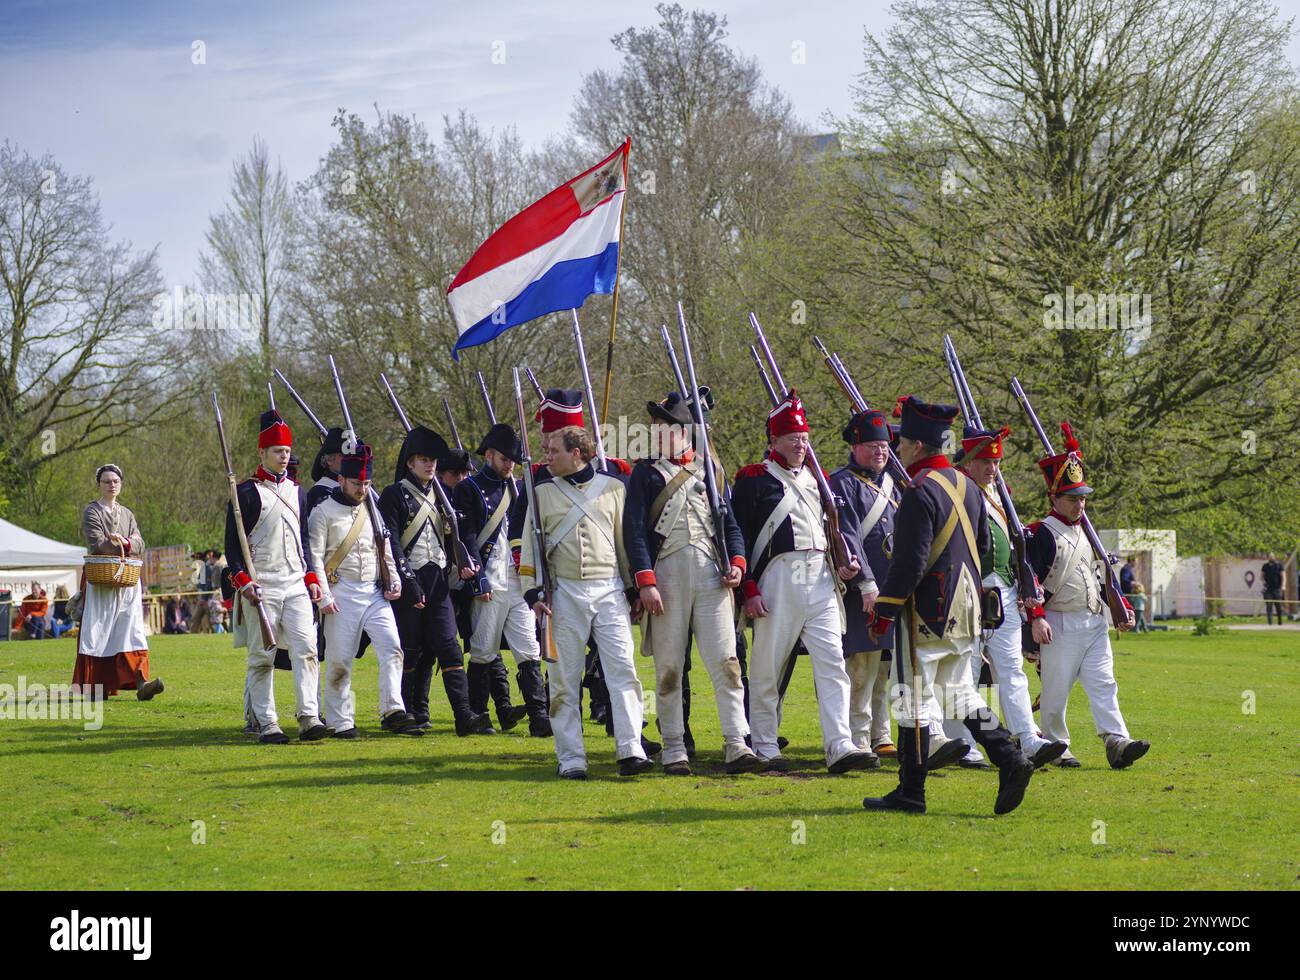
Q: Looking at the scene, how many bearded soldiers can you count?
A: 2